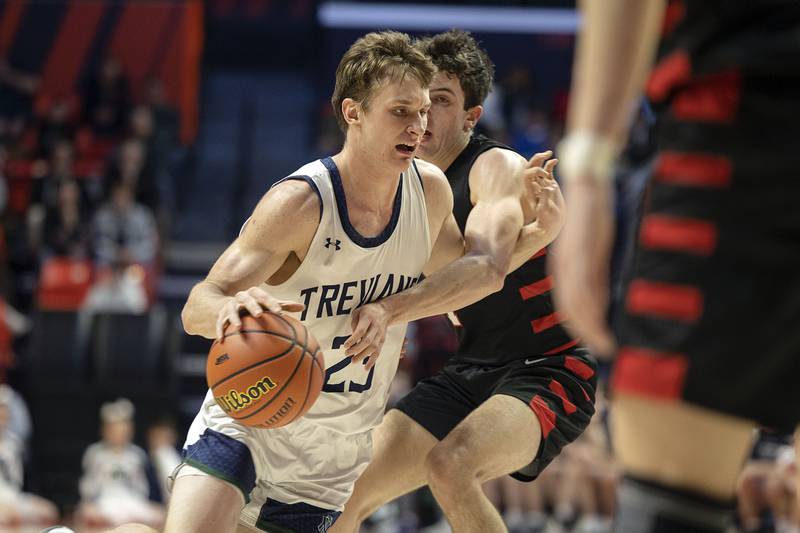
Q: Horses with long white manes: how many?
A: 0